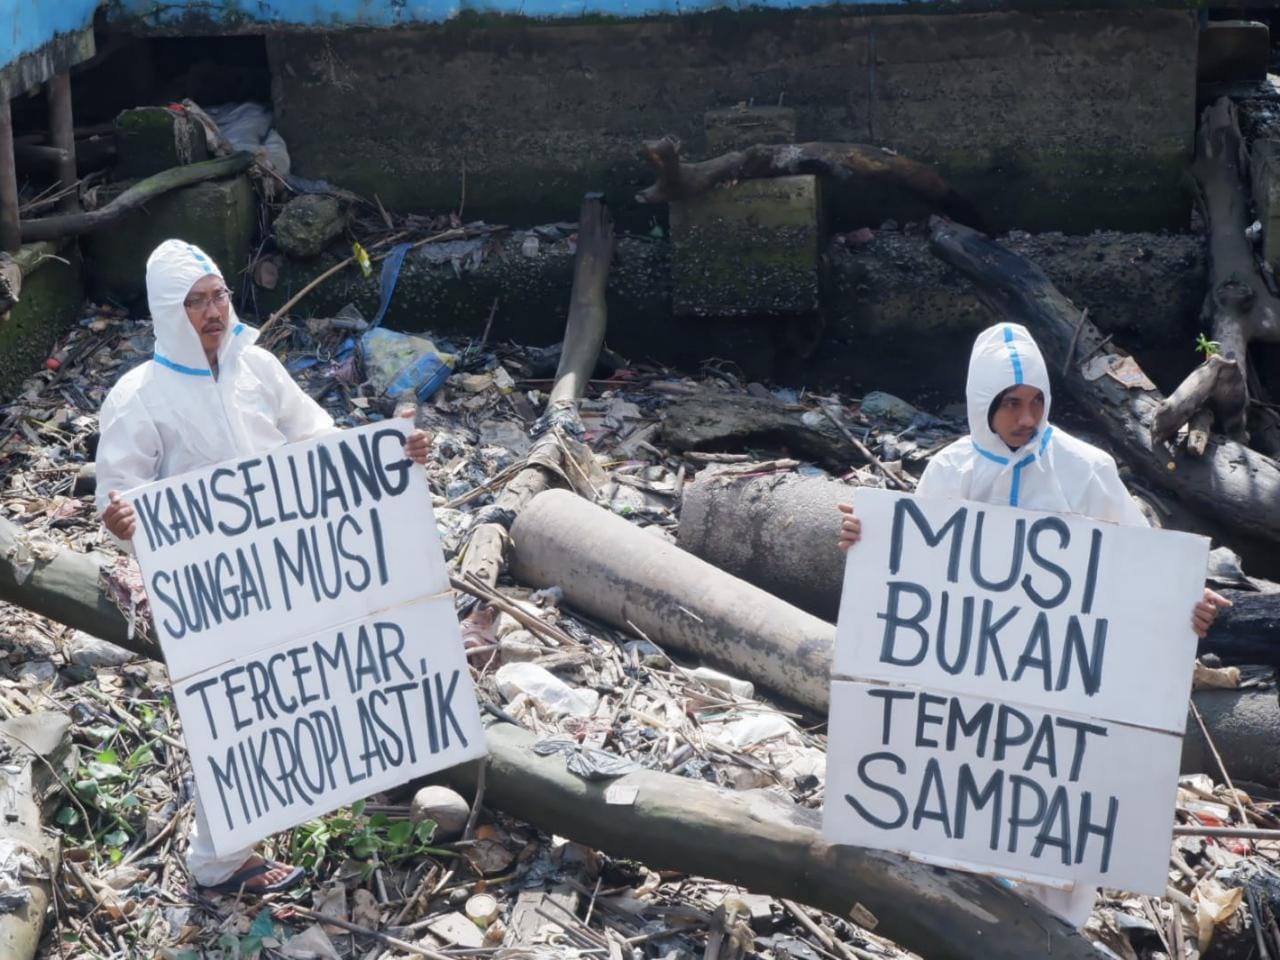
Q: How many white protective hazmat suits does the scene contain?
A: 2